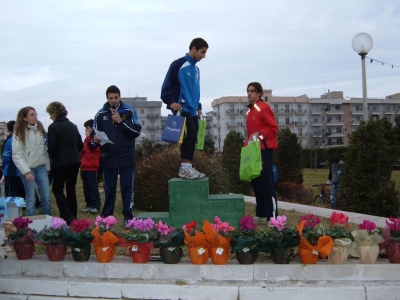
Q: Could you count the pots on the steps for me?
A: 14